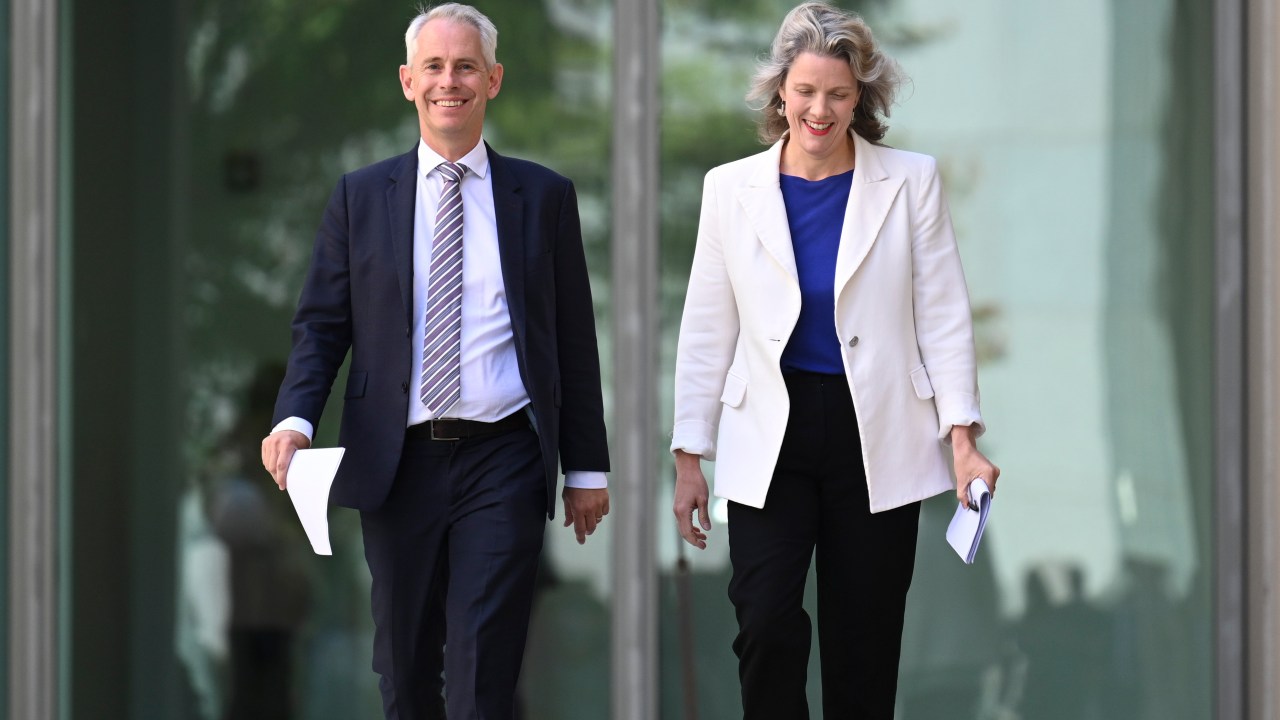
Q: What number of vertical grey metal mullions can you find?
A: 3